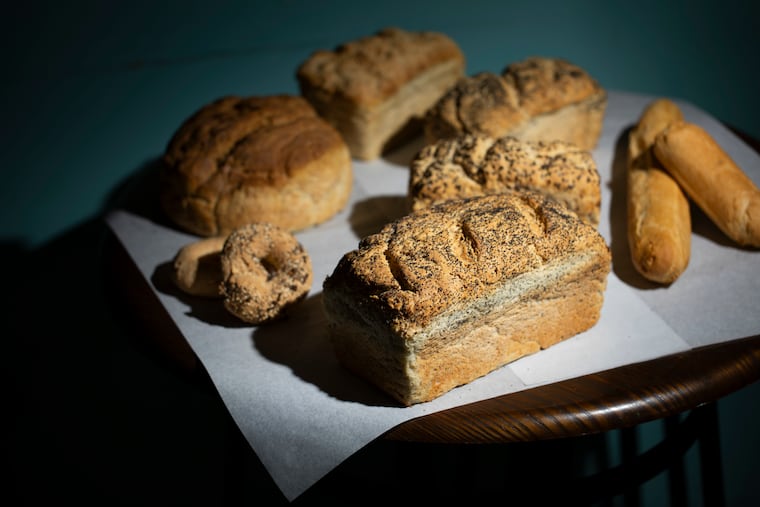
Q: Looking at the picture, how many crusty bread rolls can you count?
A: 2